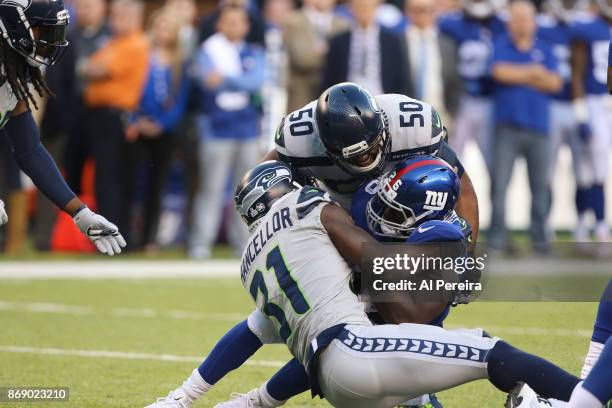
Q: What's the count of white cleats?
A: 3